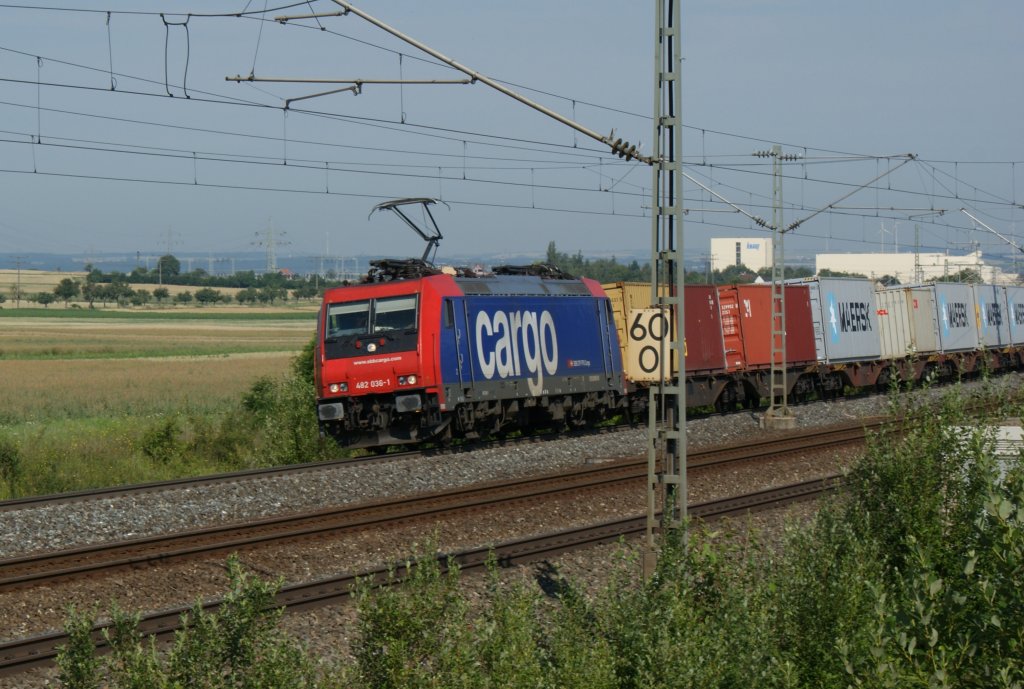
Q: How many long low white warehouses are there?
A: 1